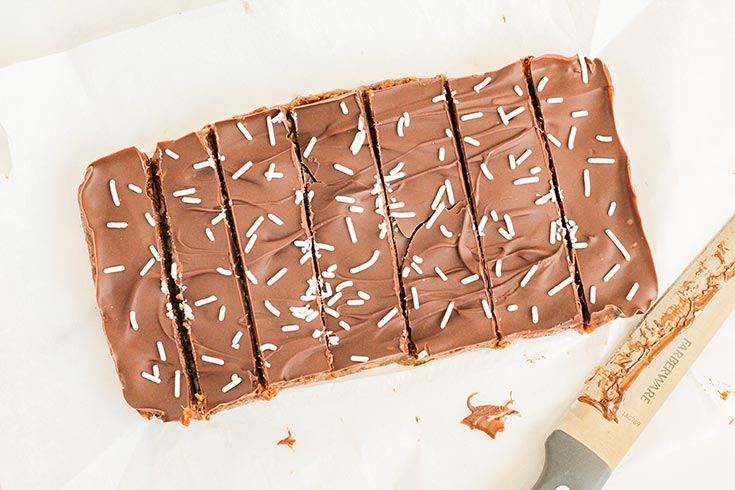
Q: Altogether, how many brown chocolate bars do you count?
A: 7